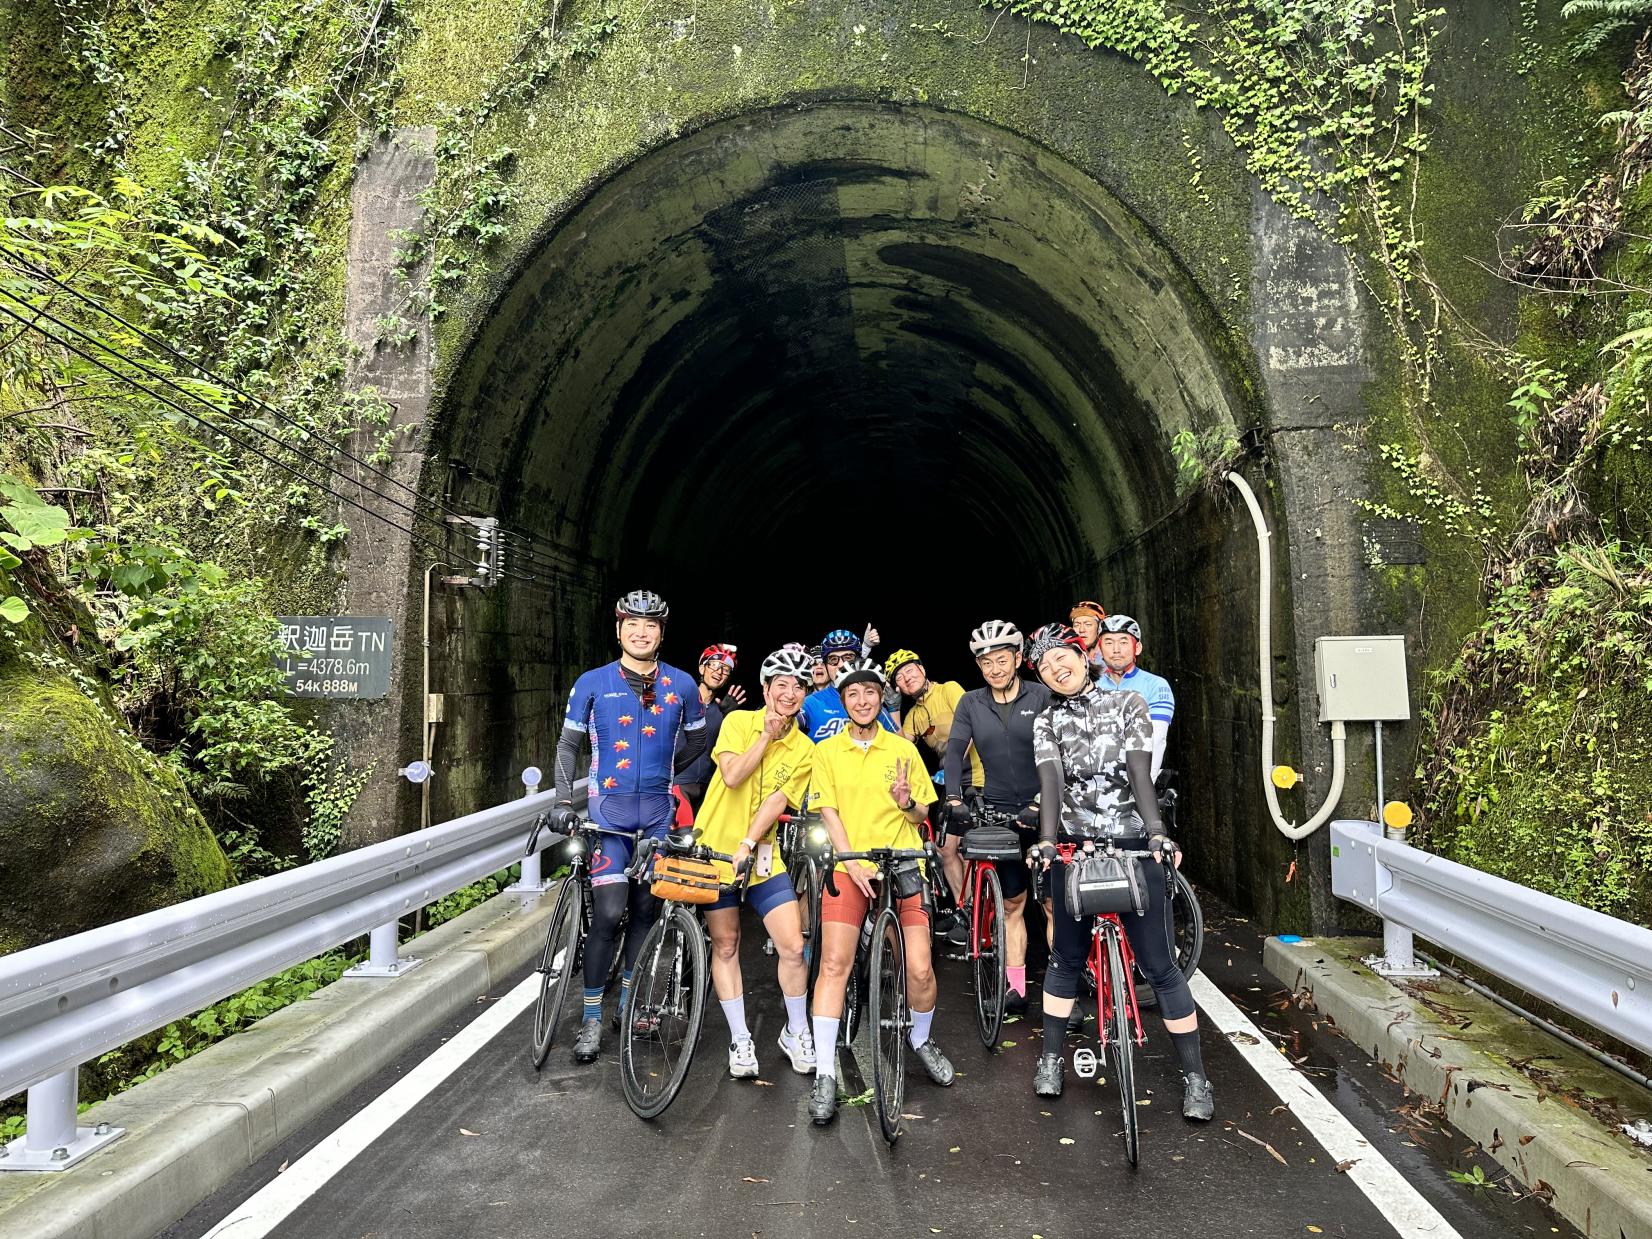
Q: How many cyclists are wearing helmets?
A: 11